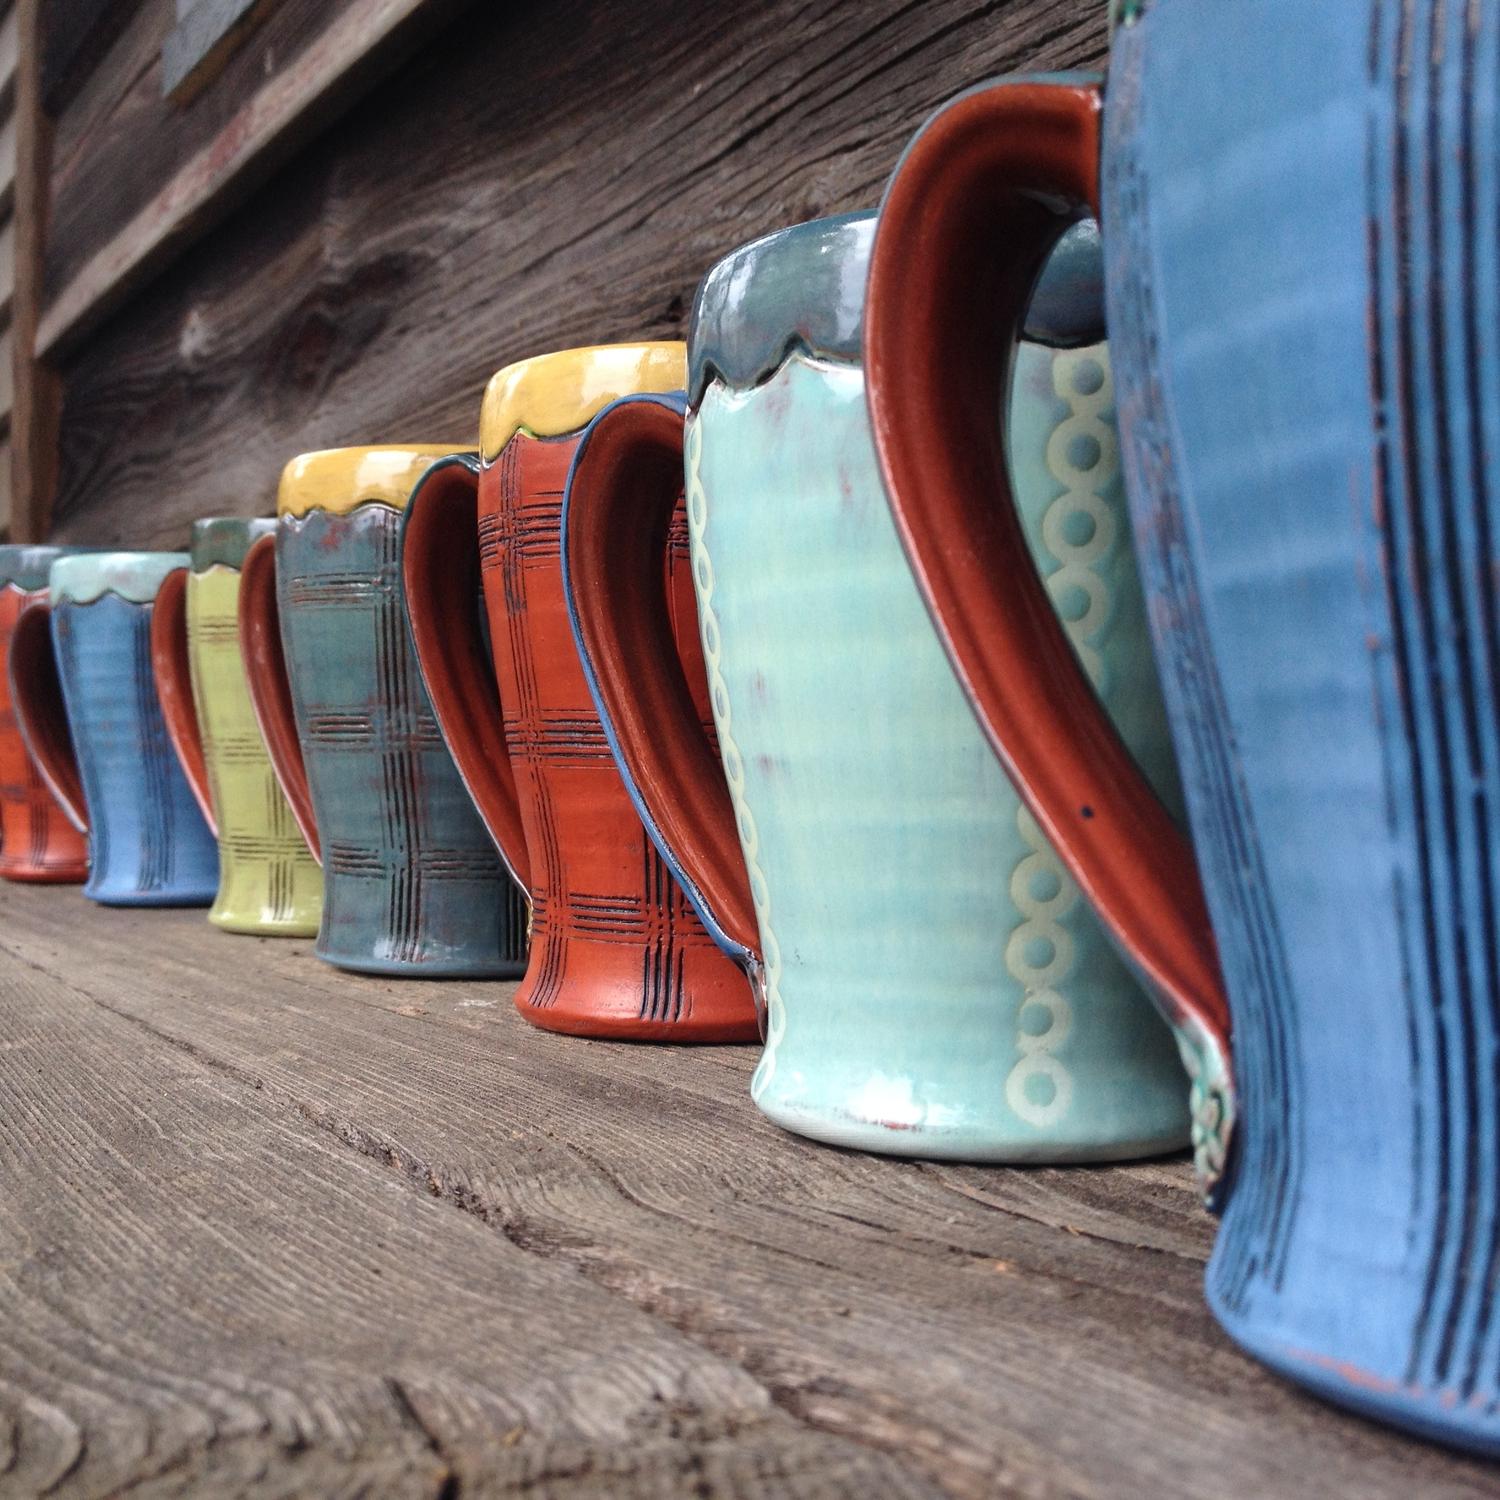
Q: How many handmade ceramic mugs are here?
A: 7